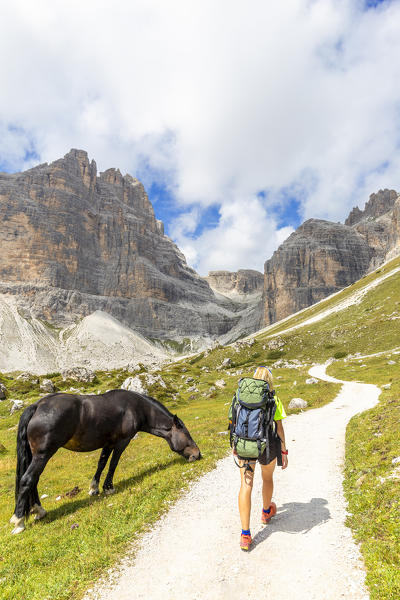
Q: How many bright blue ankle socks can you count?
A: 2